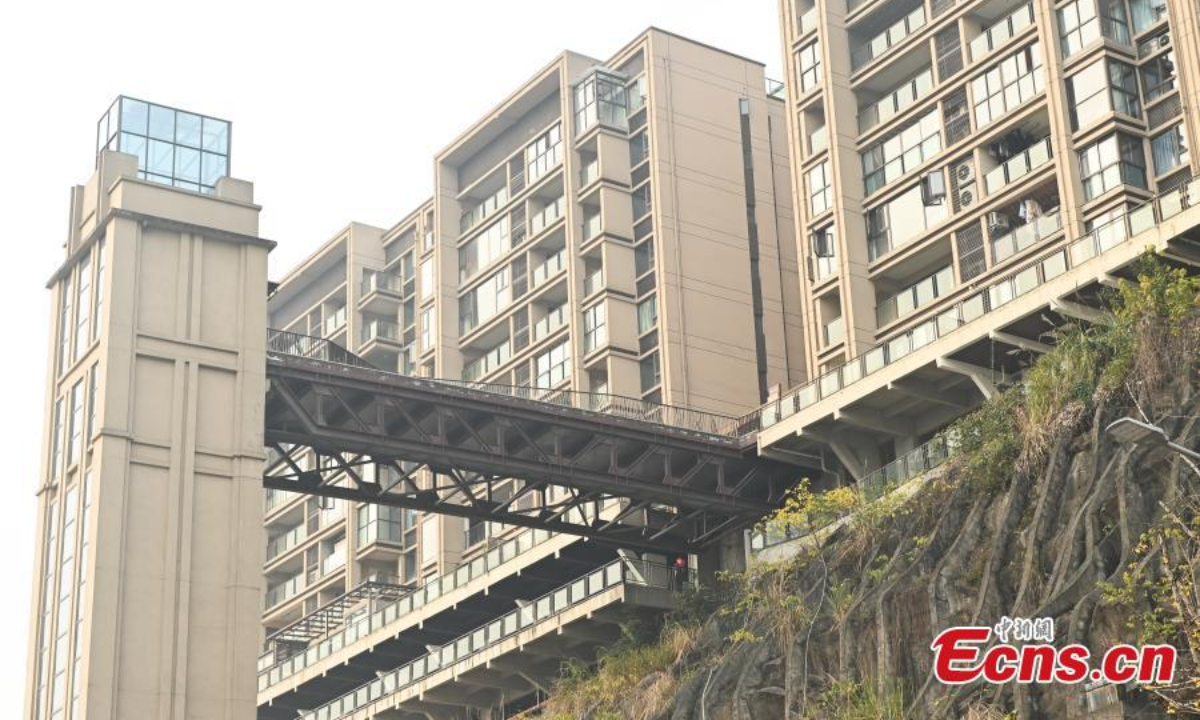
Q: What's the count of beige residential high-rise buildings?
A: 3